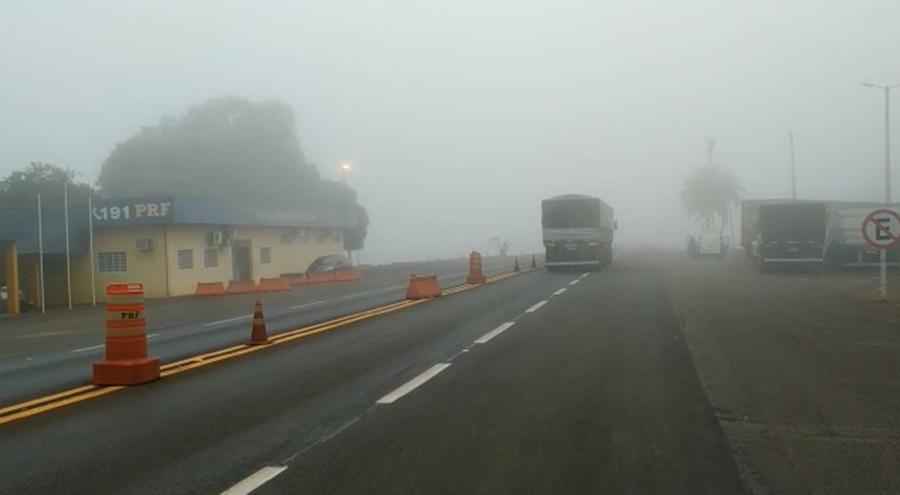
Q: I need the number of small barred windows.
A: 4